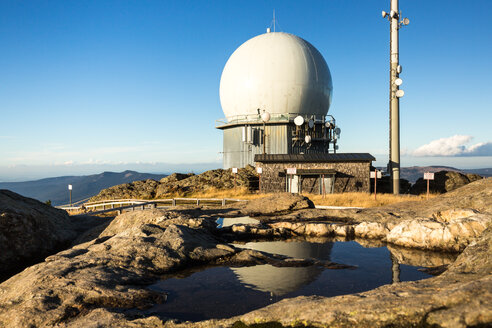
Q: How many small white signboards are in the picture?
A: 6